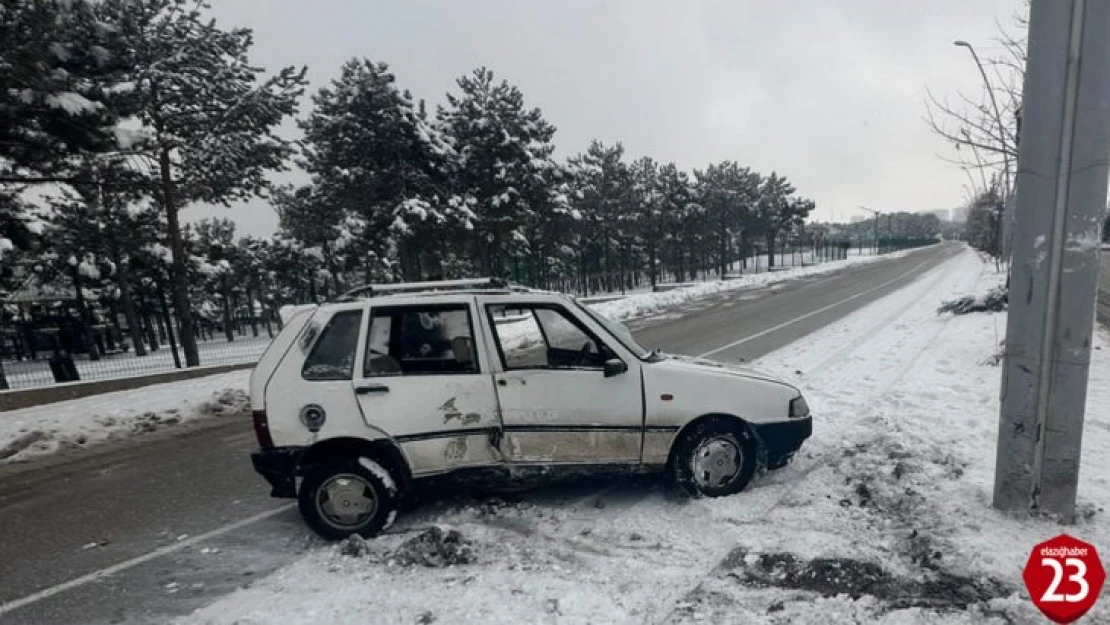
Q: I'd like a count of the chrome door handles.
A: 0